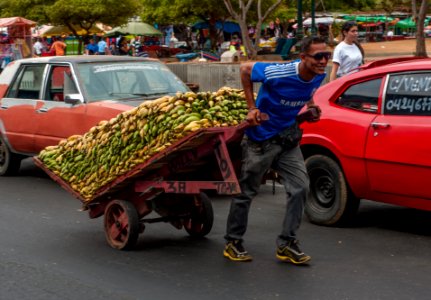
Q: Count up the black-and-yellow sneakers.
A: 2